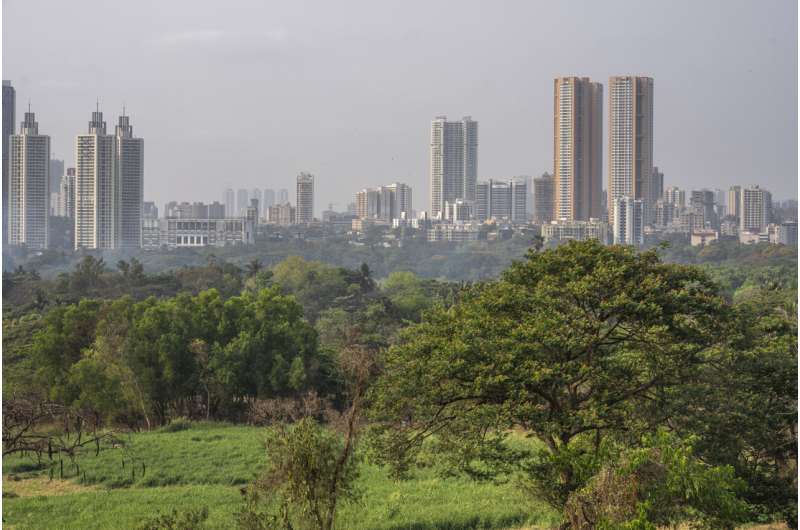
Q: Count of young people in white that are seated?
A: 0